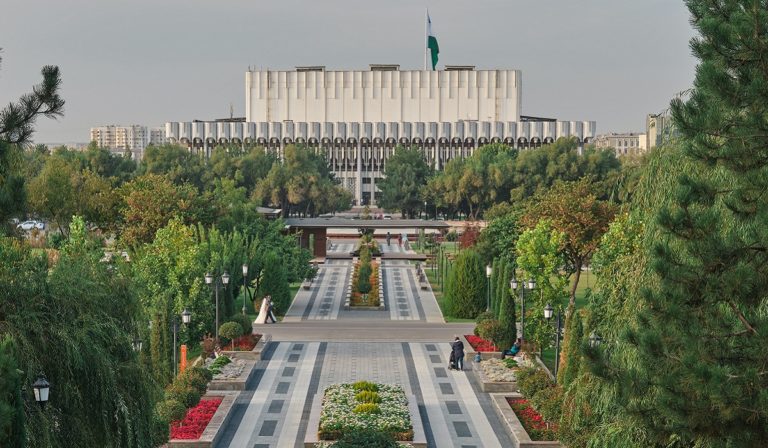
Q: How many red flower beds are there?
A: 4